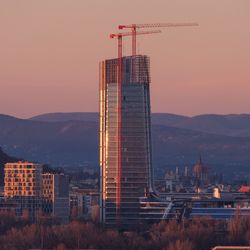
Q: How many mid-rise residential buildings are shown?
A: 2